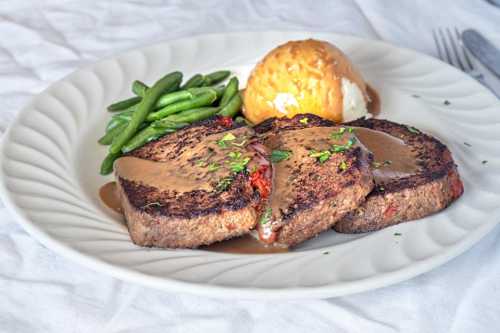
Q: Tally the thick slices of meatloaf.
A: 3